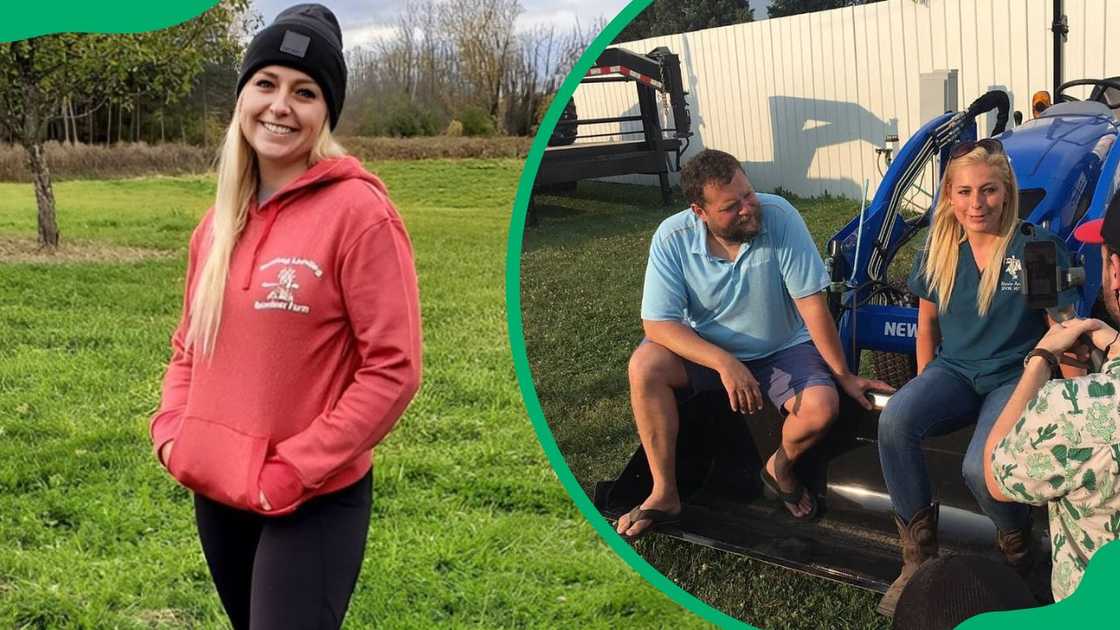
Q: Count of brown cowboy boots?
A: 2